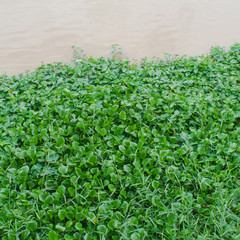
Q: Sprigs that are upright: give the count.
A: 2